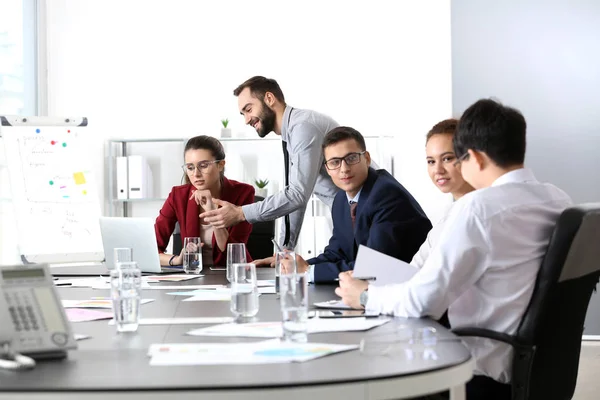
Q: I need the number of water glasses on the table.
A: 8